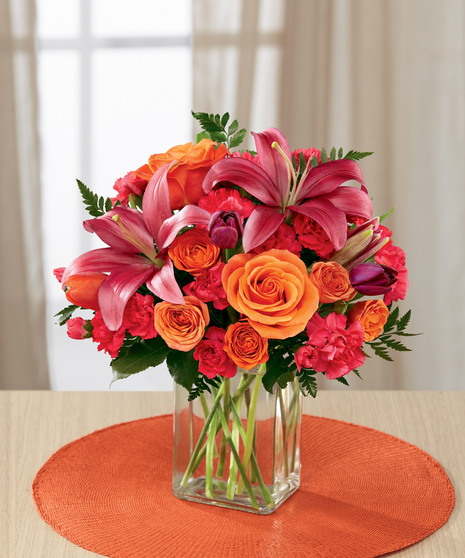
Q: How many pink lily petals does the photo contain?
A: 12